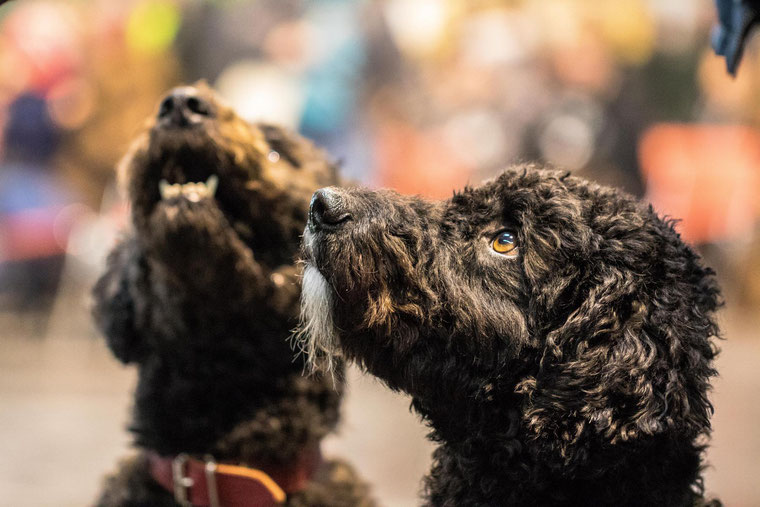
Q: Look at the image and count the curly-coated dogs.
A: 2